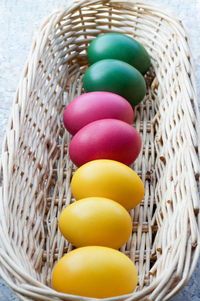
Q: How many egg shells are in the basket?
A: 7